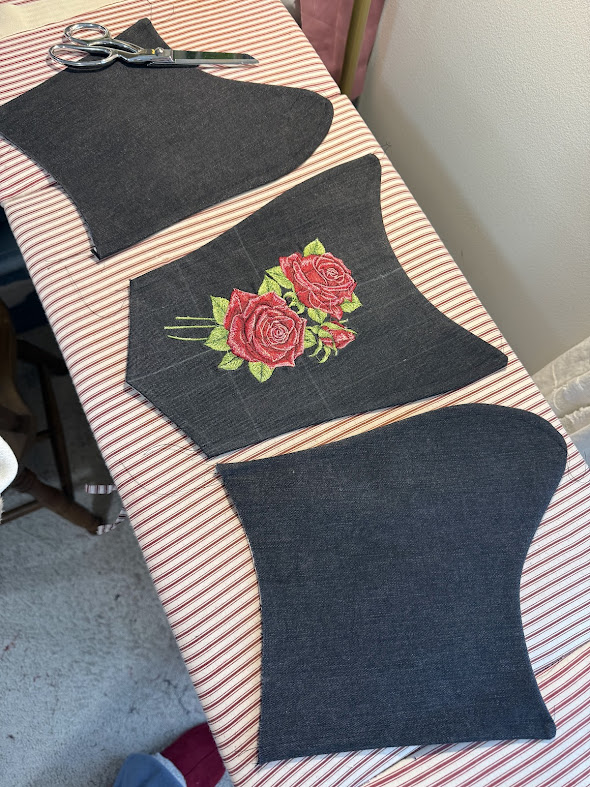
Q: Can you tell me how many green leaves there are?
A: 10